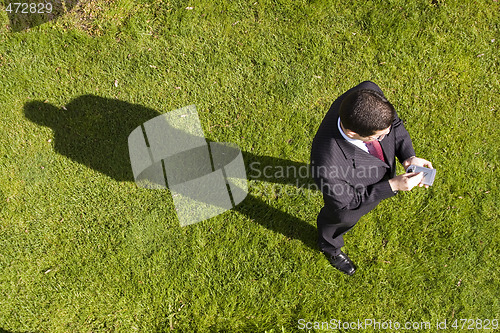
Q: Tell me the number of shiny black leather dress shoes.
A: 1